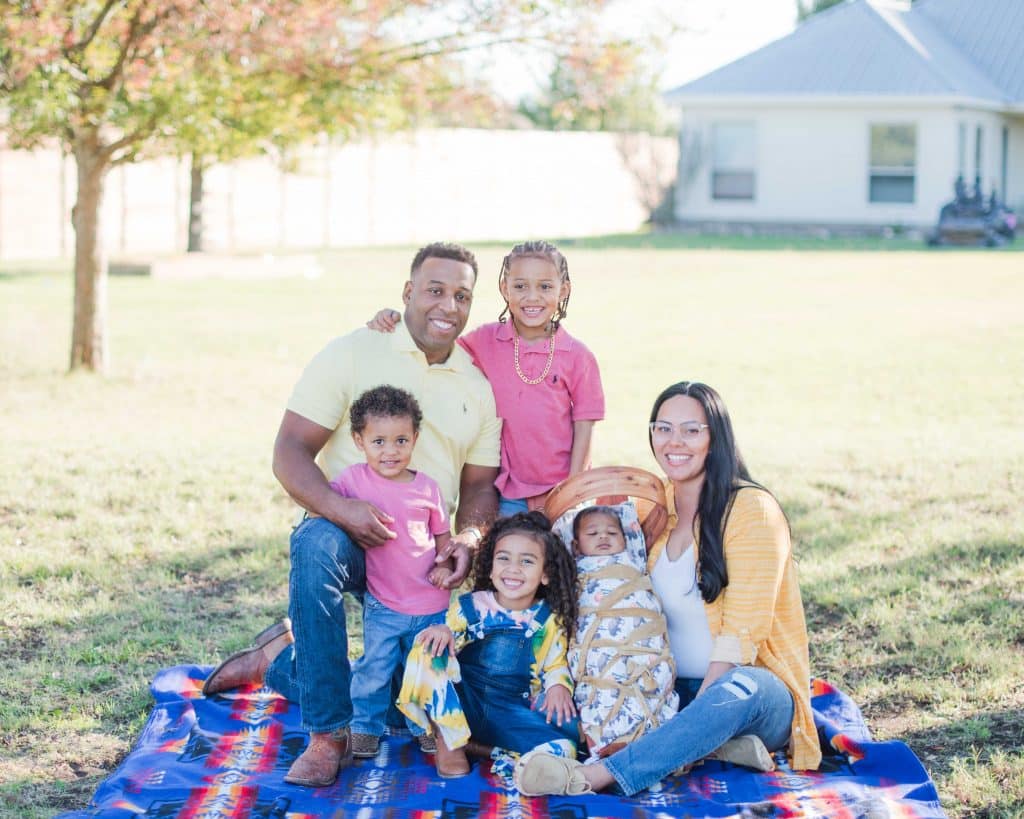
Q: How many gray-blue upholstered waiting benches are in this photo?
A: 0